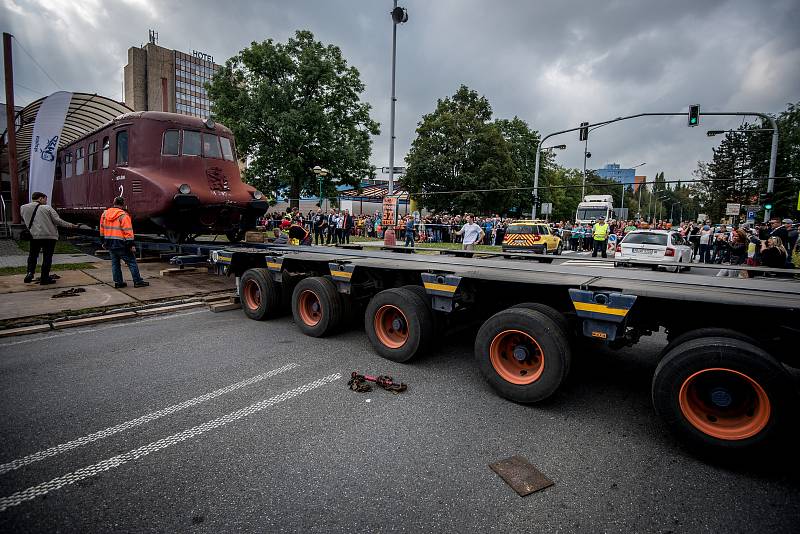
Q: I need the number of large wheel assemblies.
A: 5